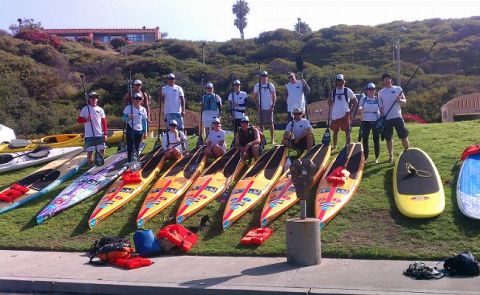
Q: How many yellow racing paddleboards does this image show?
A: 6